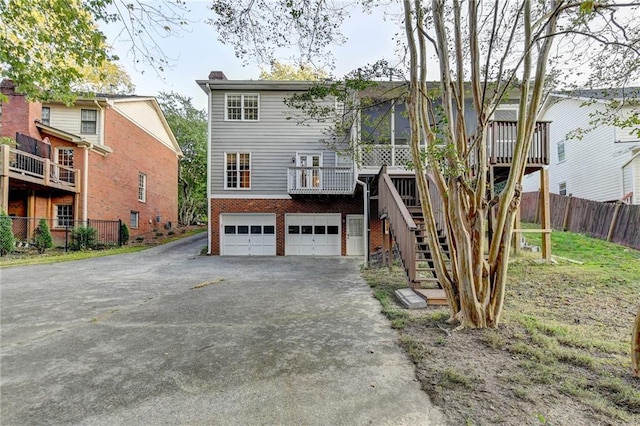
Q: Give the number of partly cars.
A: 0